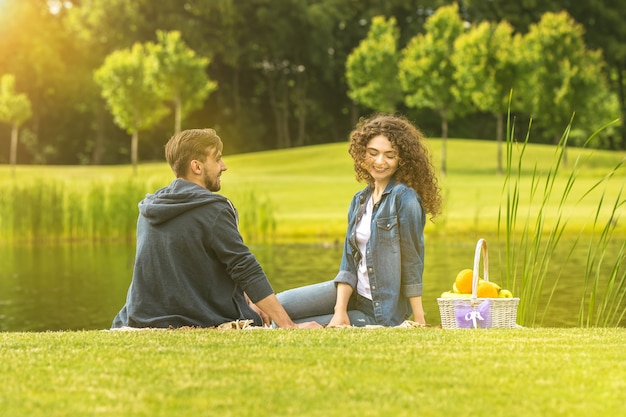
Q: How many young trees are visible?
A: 7